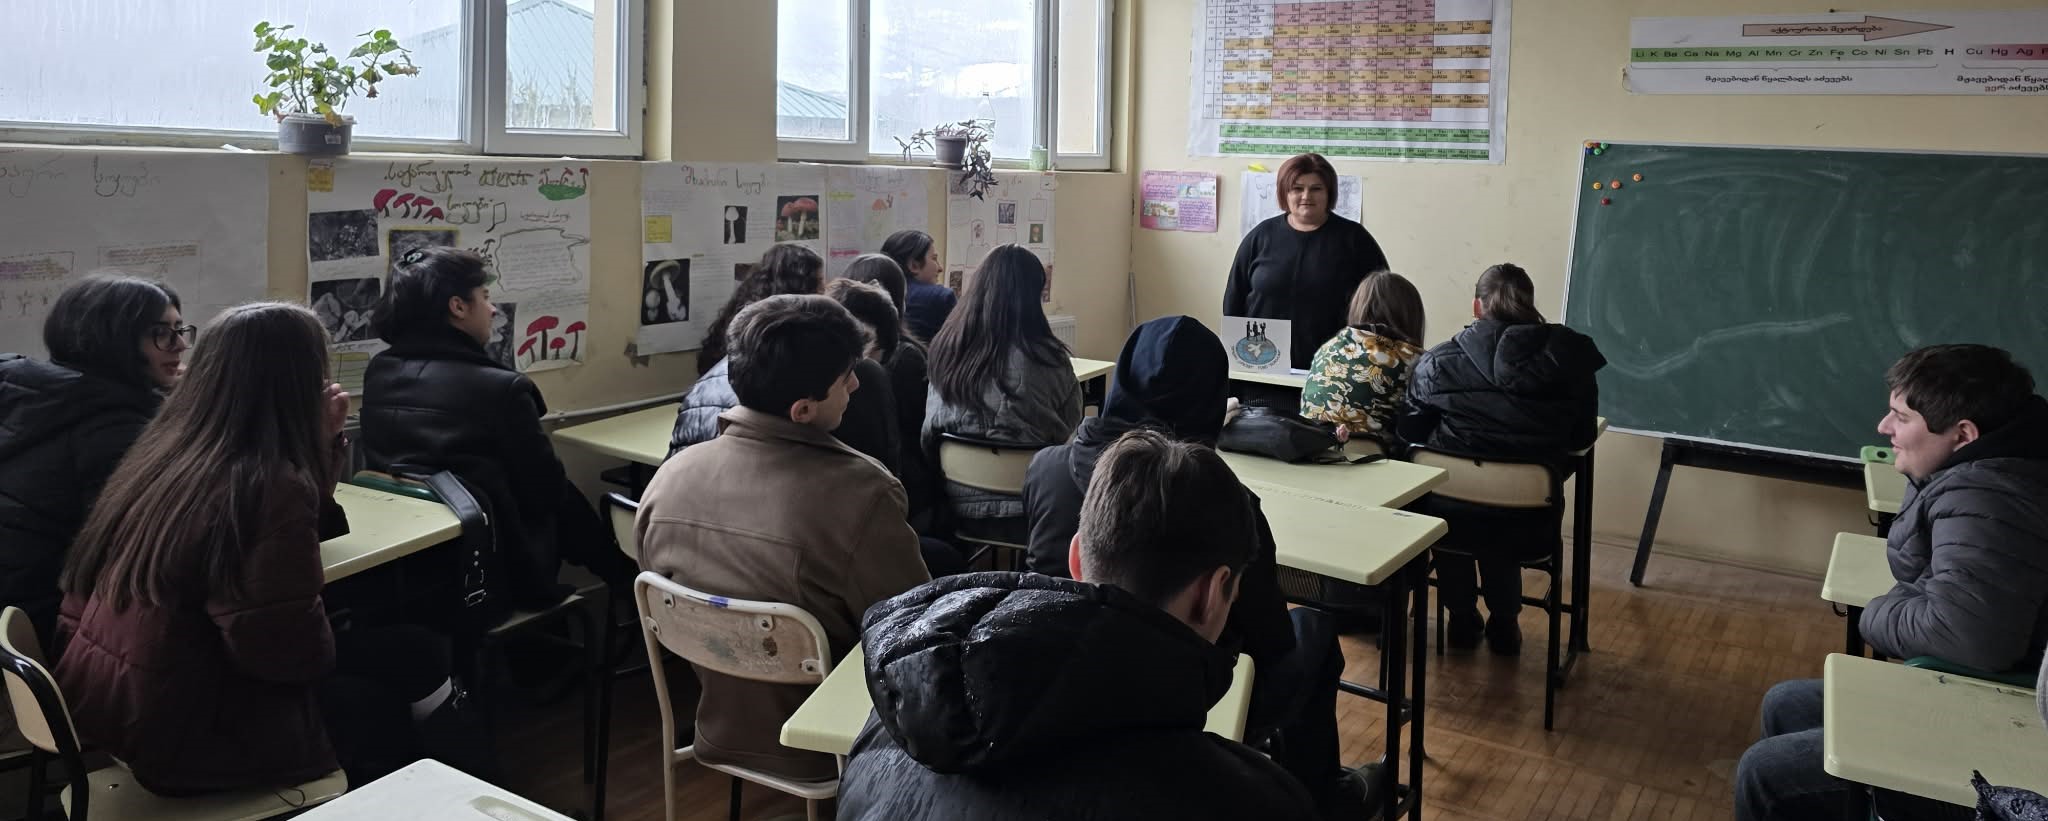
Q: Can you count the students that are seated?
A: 14